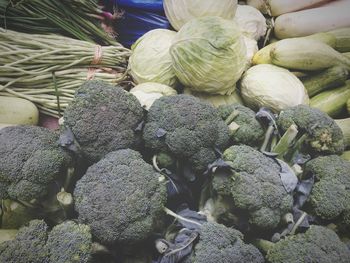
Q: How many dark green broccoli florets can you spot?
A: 11